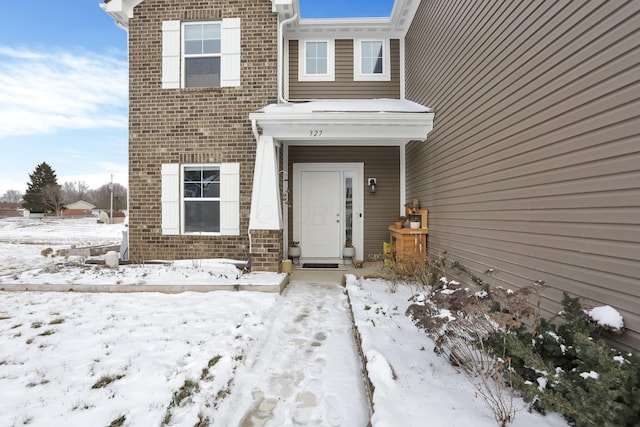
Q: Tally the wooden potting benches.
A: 1